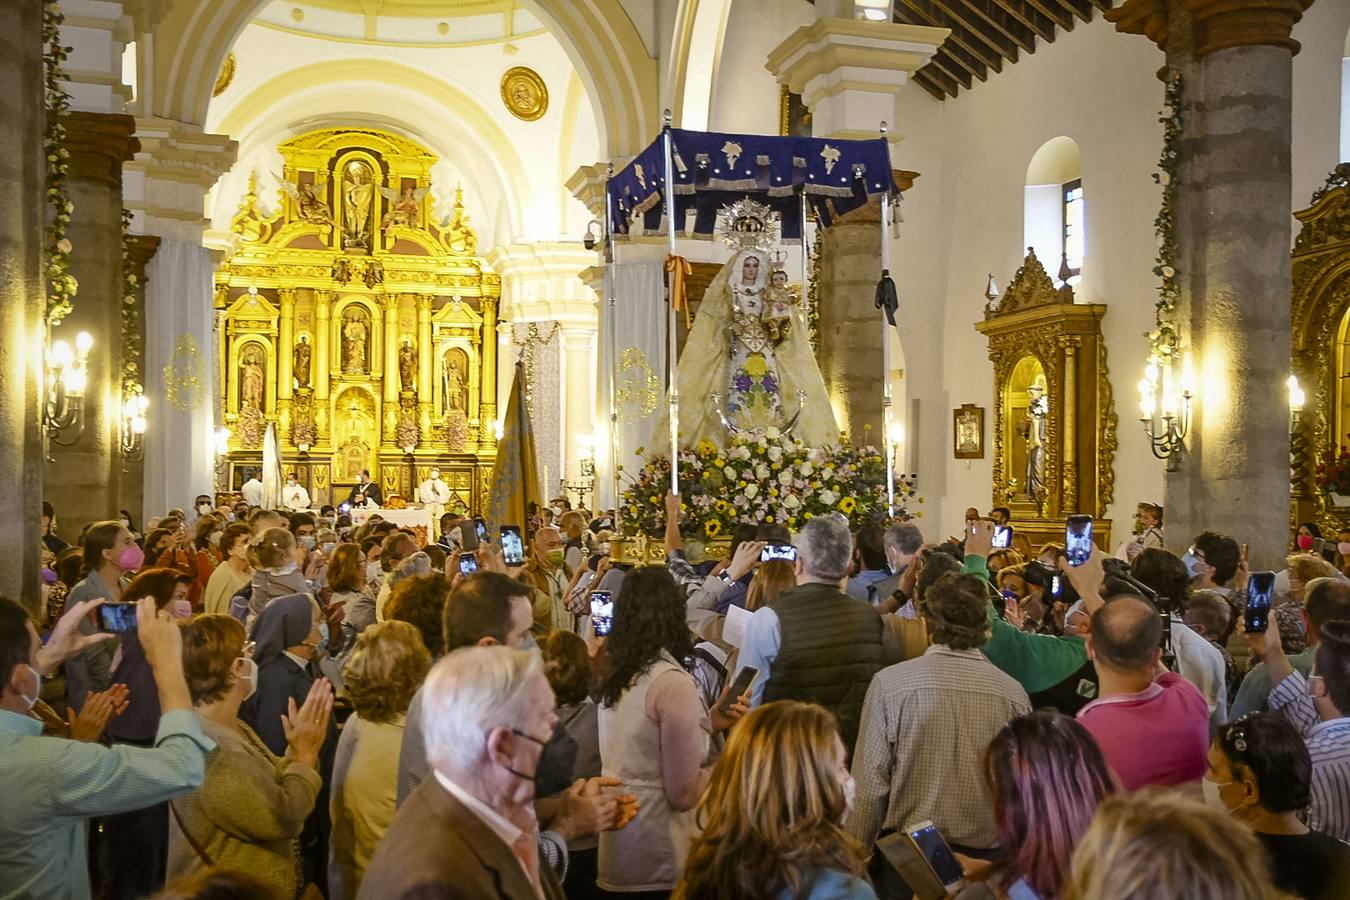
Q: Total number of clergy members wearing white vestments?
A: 3